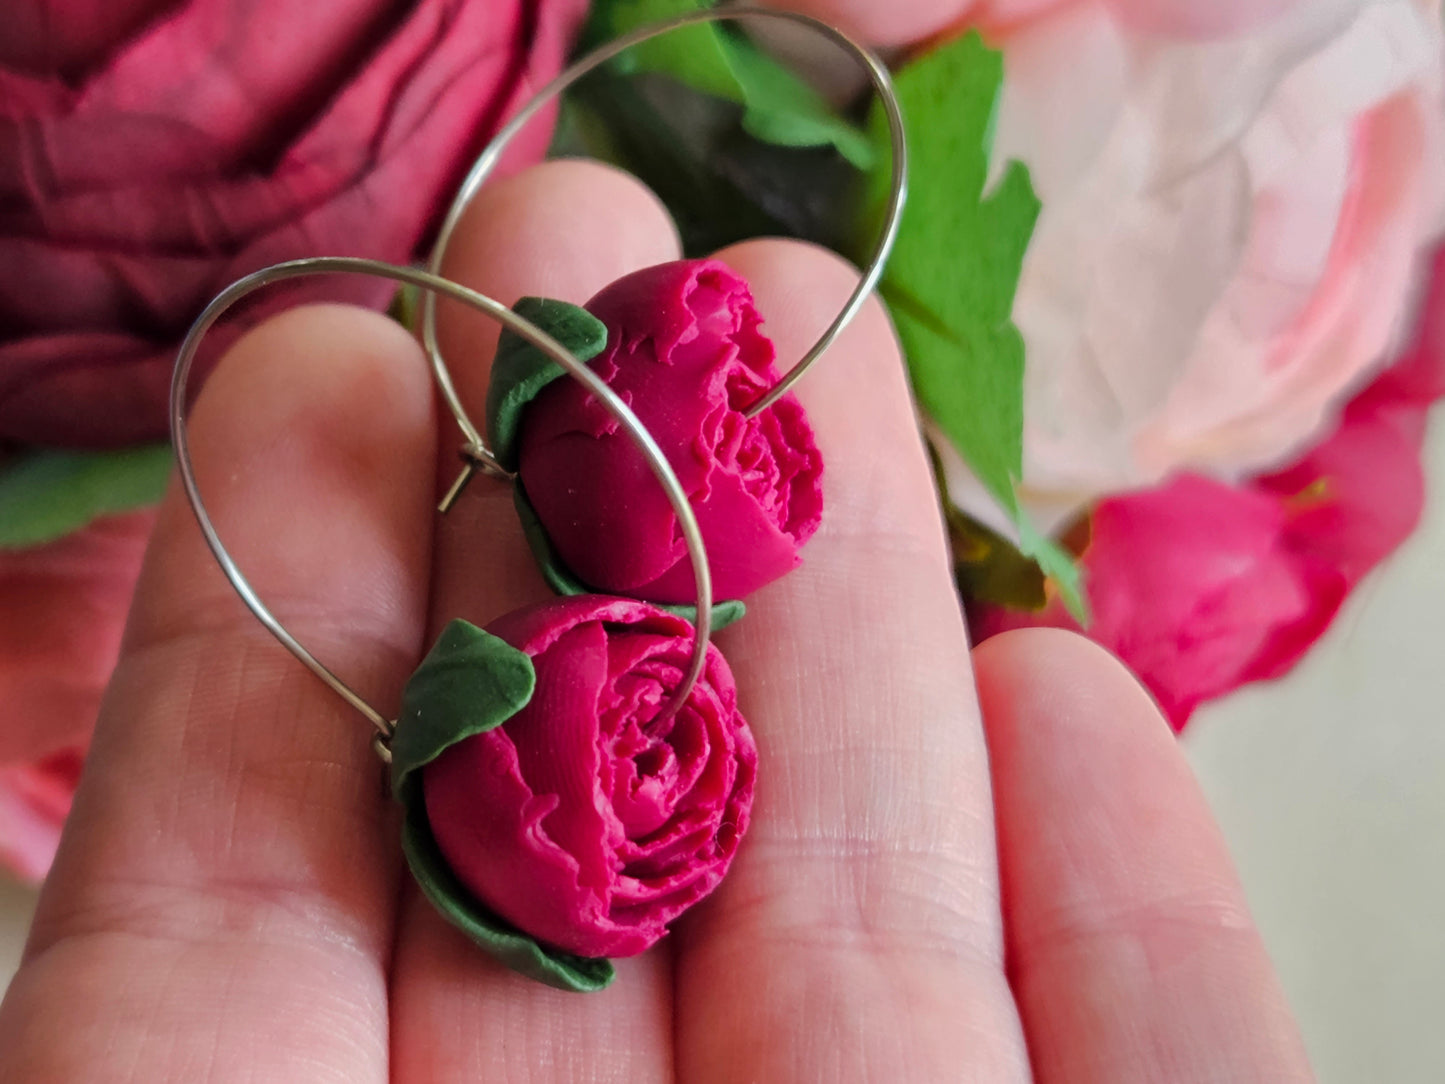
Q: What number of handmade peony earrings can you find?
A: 2